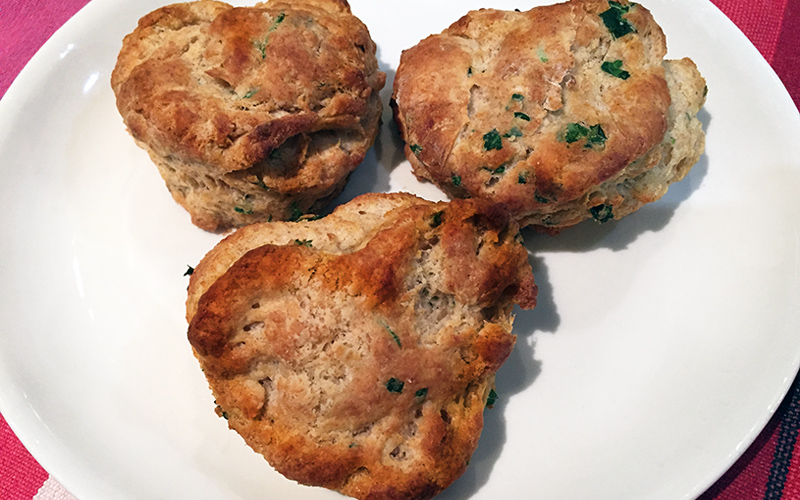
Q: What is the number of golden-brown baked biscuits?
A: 3